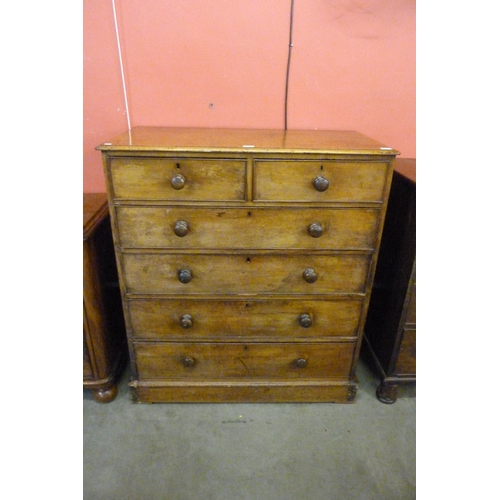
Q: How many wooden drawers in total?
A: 6